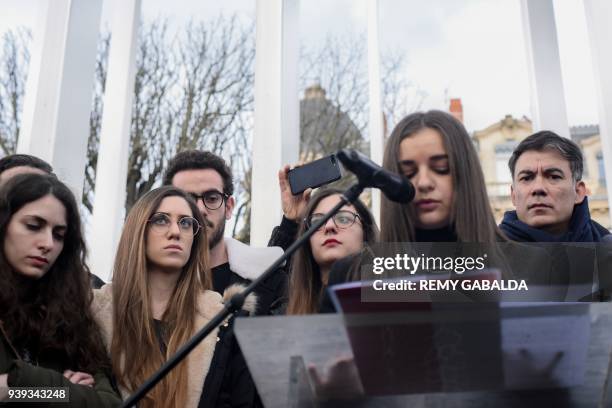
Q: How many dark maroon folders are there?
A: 1